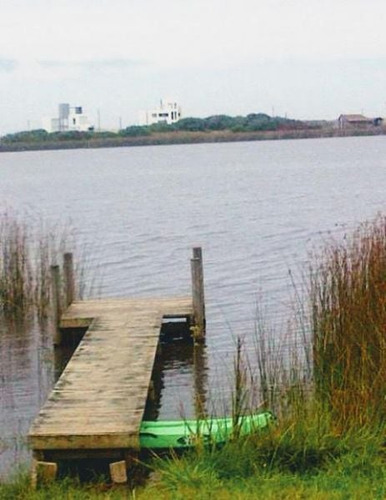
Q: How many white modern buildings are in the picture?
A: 2